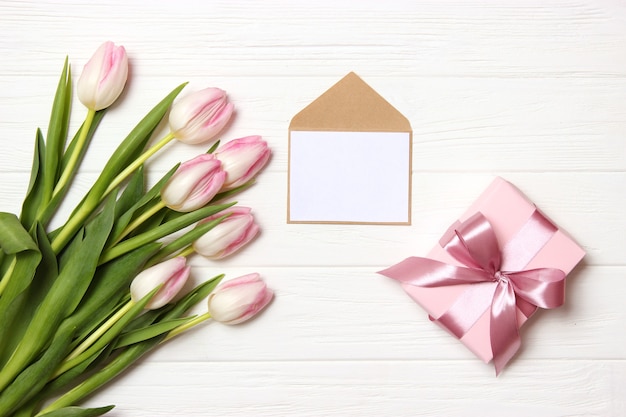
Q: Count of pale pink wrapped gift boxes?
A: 1